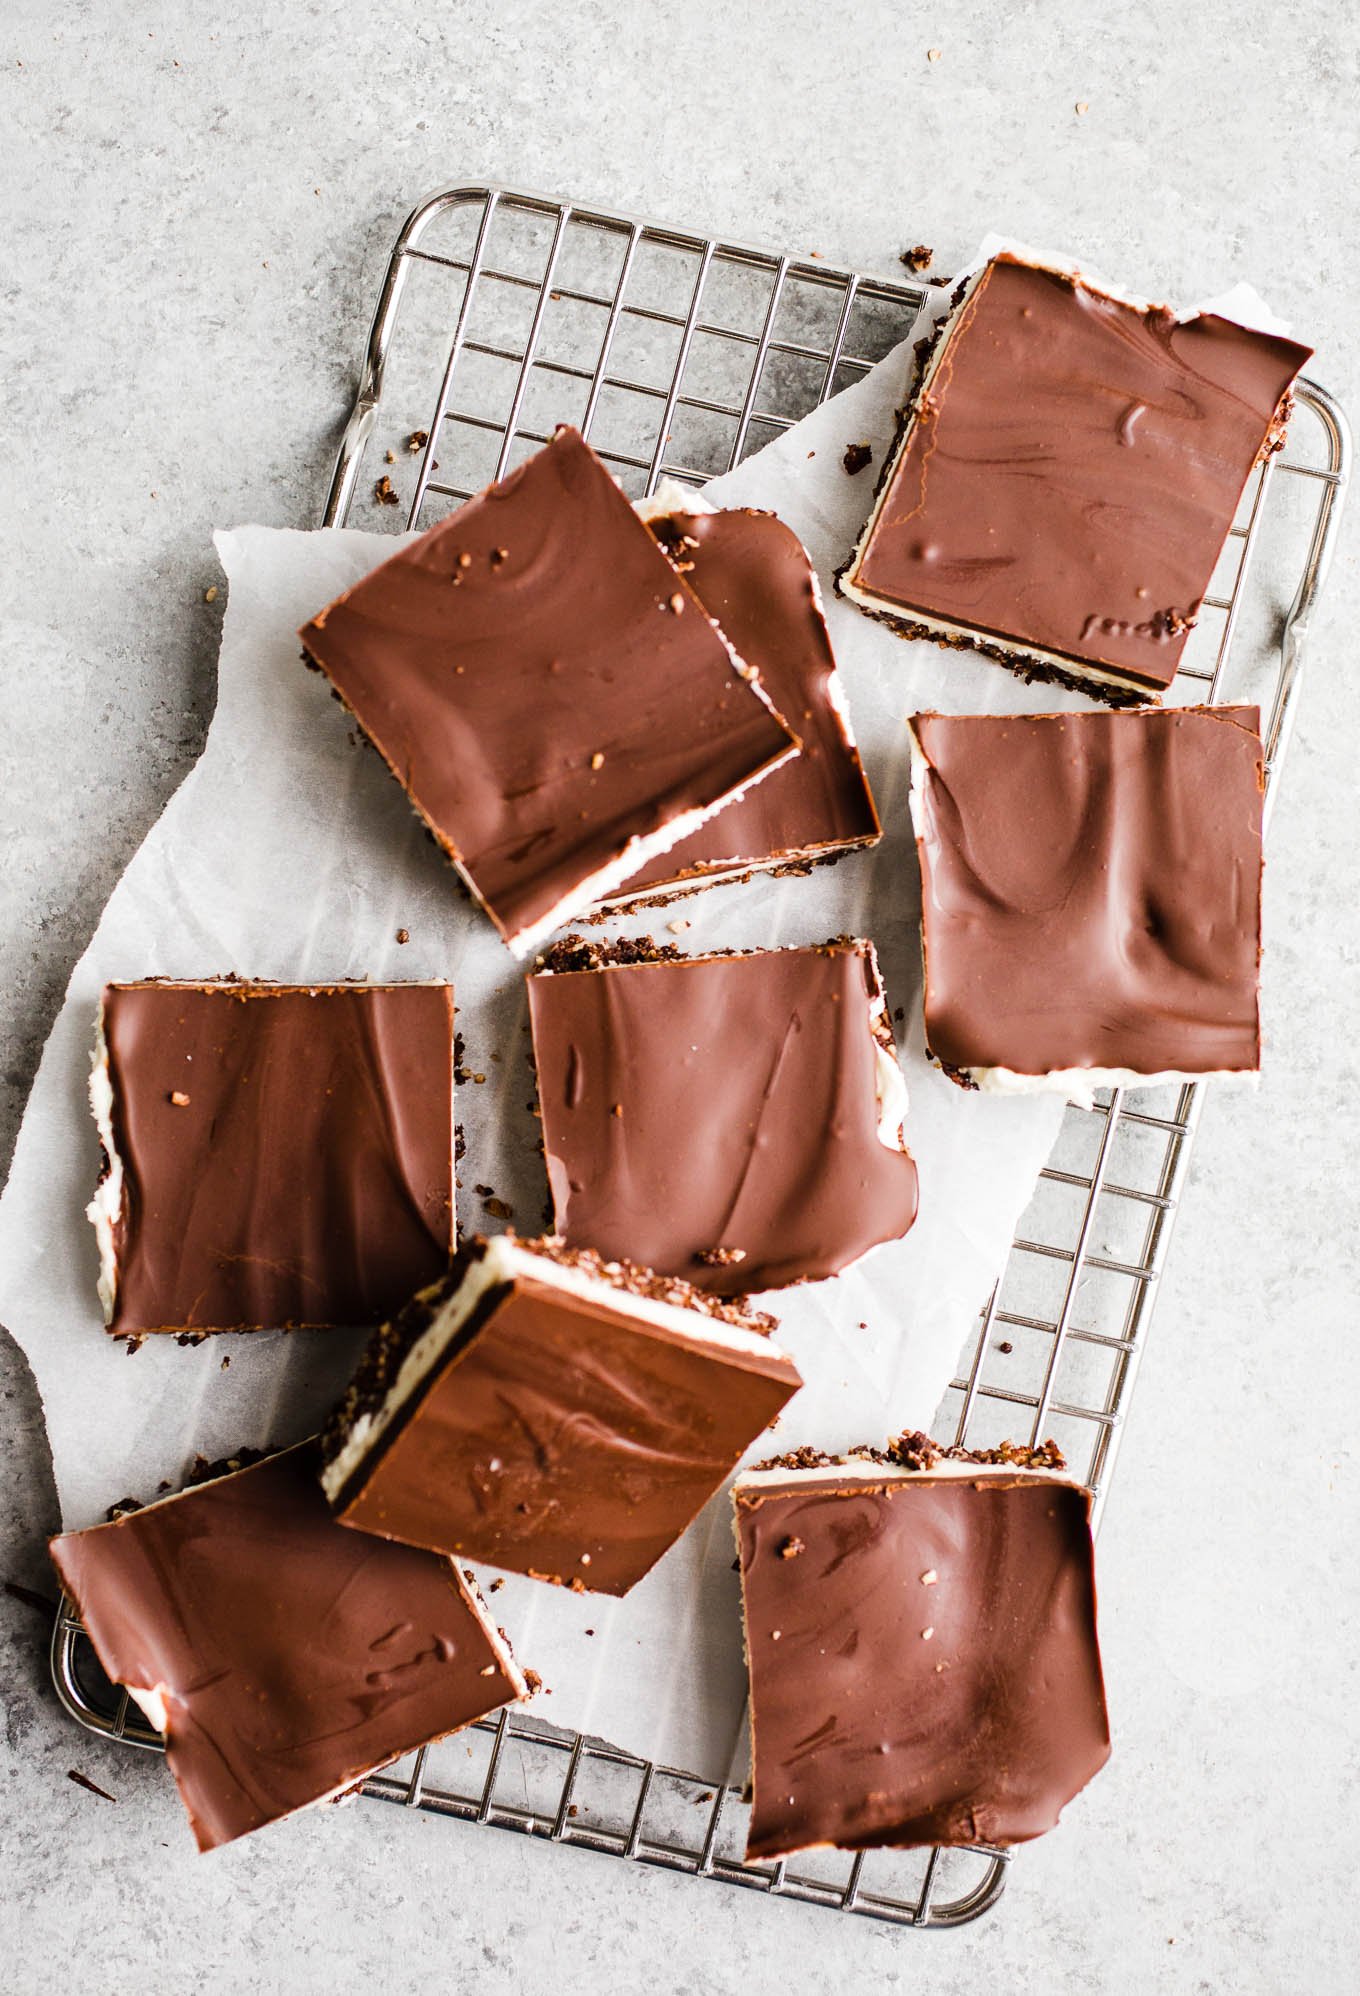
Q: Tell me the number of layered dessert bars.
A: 9